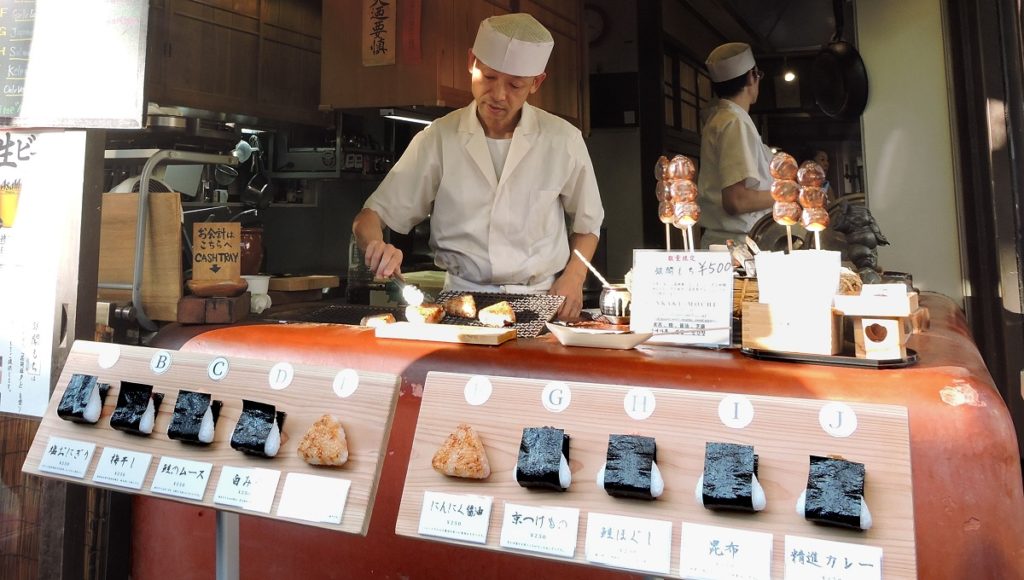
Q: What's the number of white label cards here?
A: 10